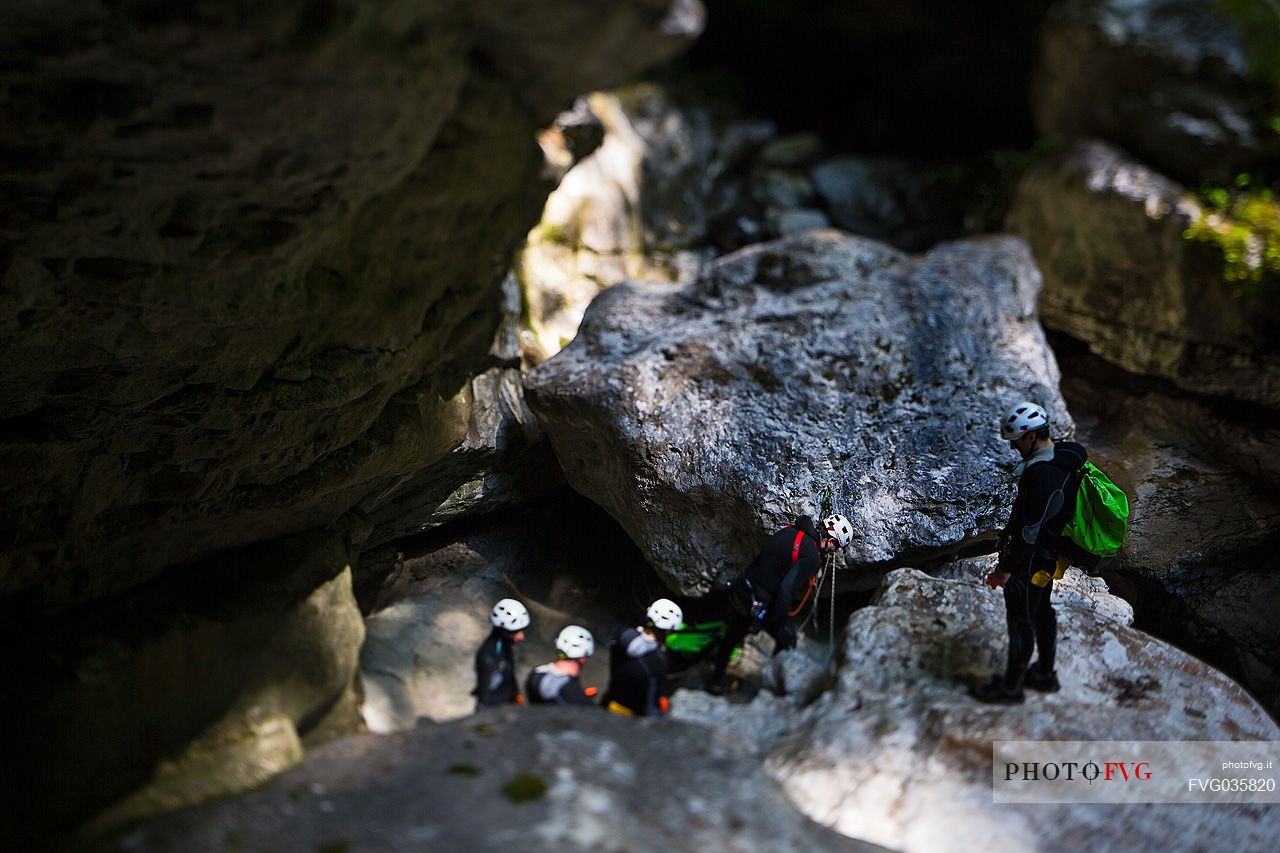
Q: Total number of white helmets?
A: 5